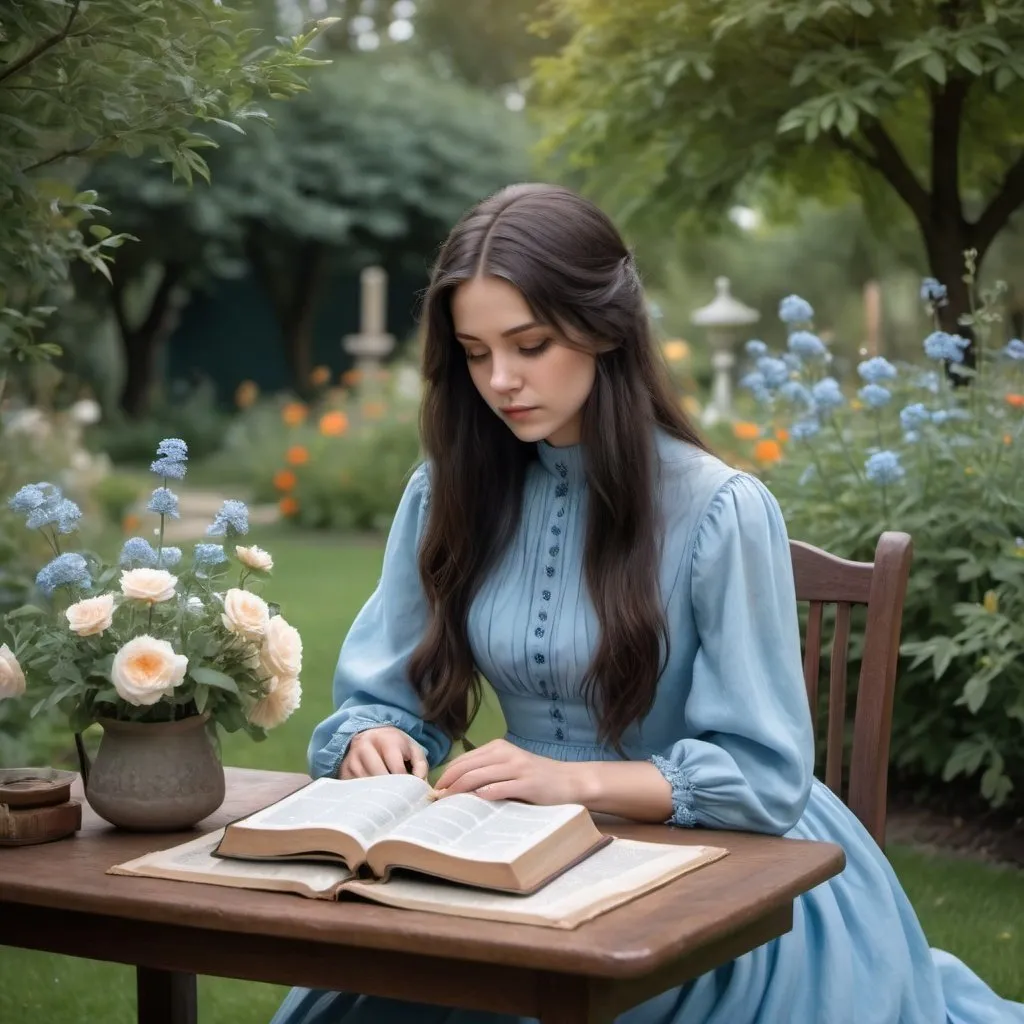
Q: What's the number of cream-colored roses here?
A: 8